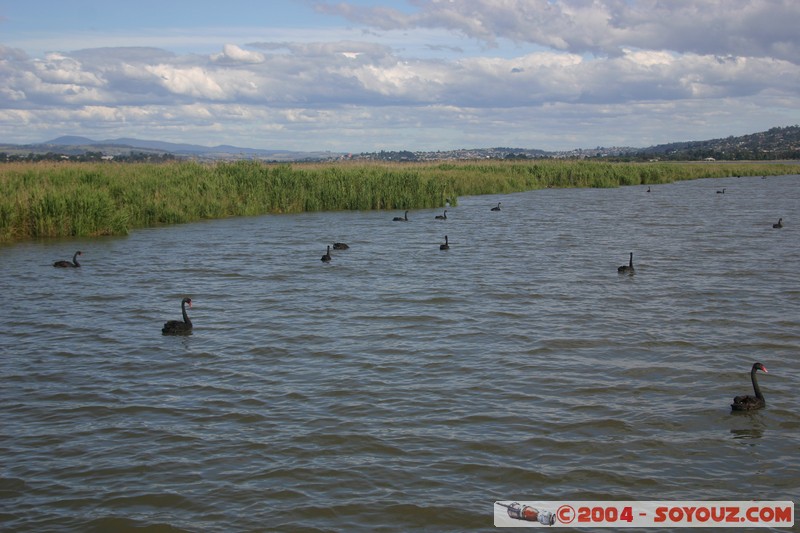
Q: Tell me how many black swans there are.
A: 13